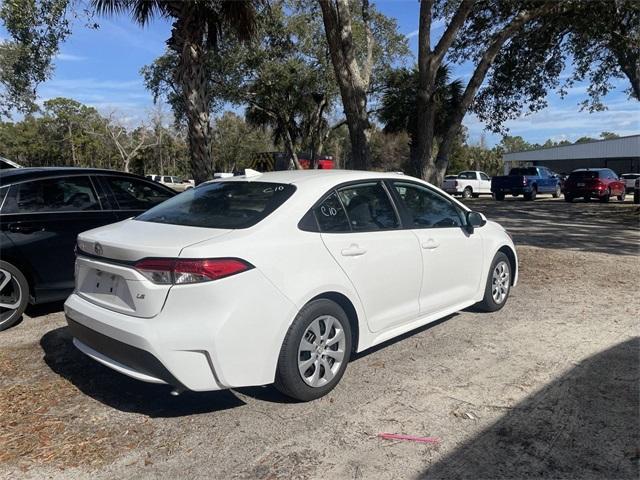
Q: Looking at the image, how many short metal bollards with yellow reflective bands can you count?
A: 0